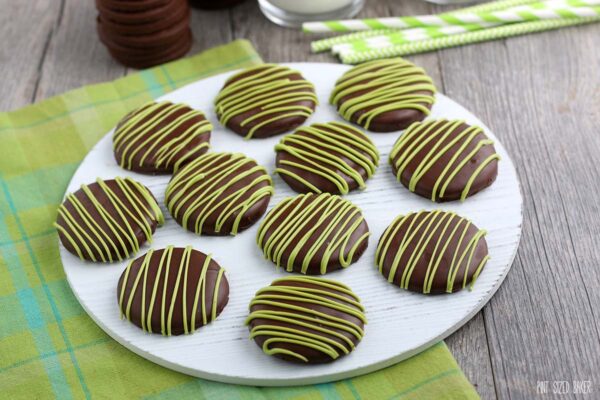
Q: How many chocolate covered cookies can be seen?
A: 11